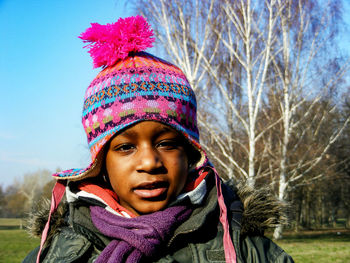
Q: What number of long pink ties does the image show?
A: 2